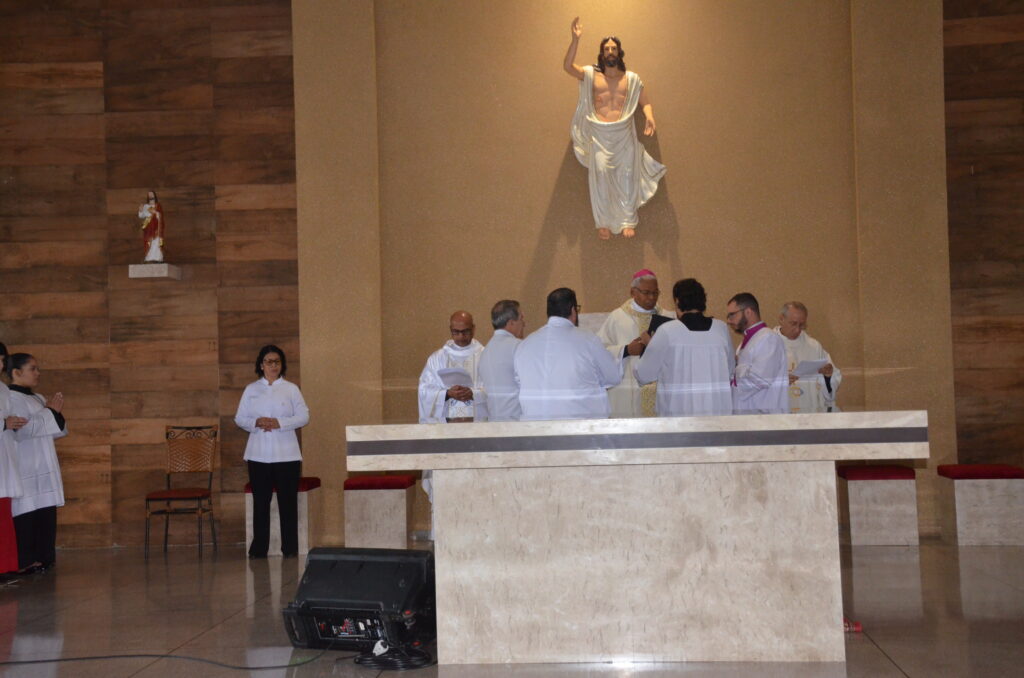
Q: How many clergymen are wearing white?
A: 7